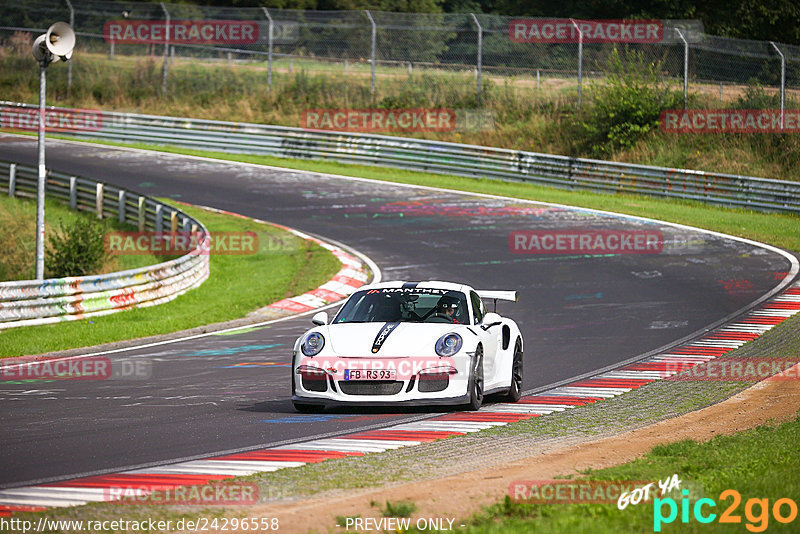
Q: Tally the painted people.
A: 0